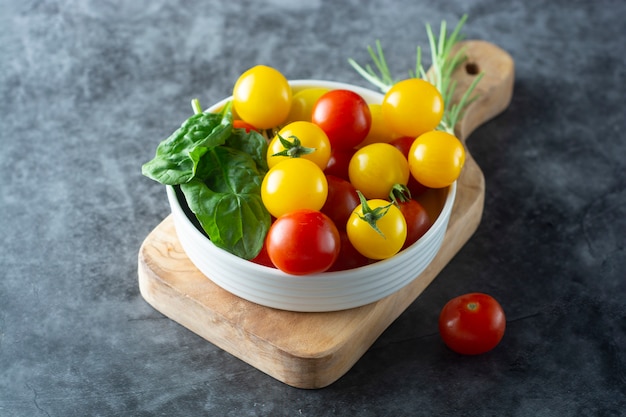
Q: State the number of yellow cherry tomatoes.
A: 9